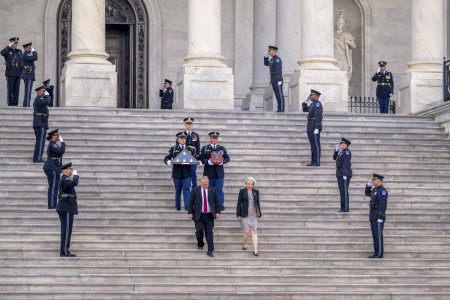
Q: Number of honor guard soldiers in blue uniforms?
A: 15